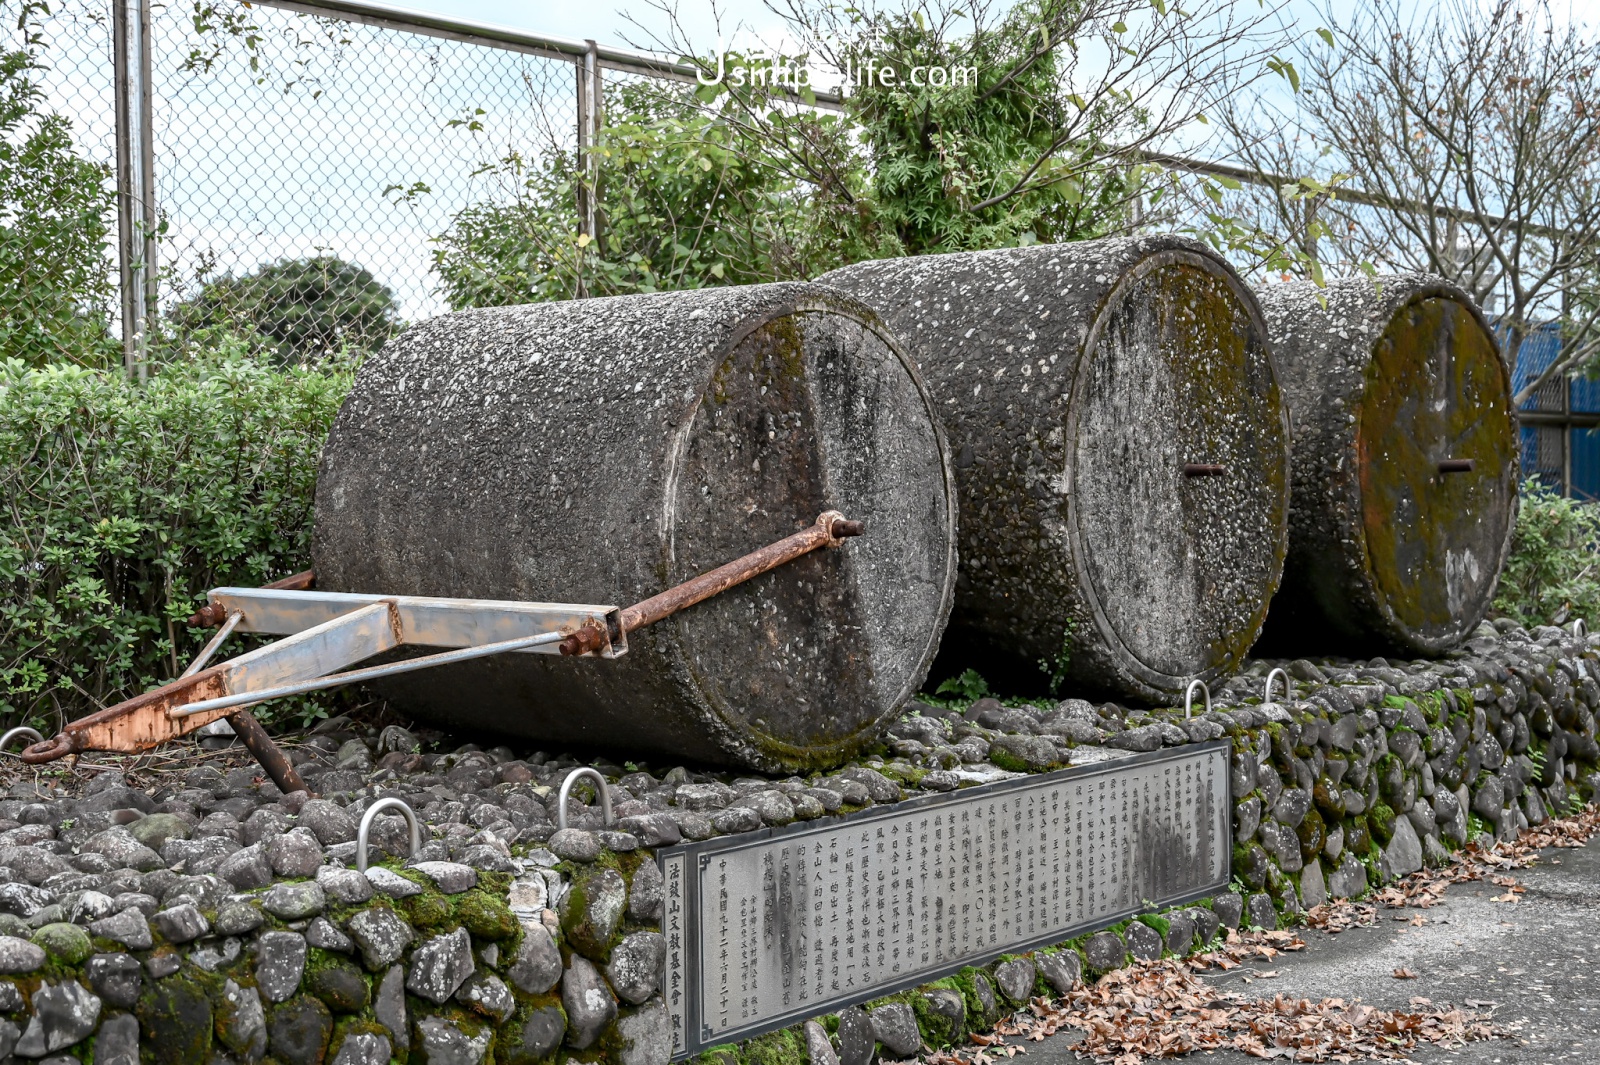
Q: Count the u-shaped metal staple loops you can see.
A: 6